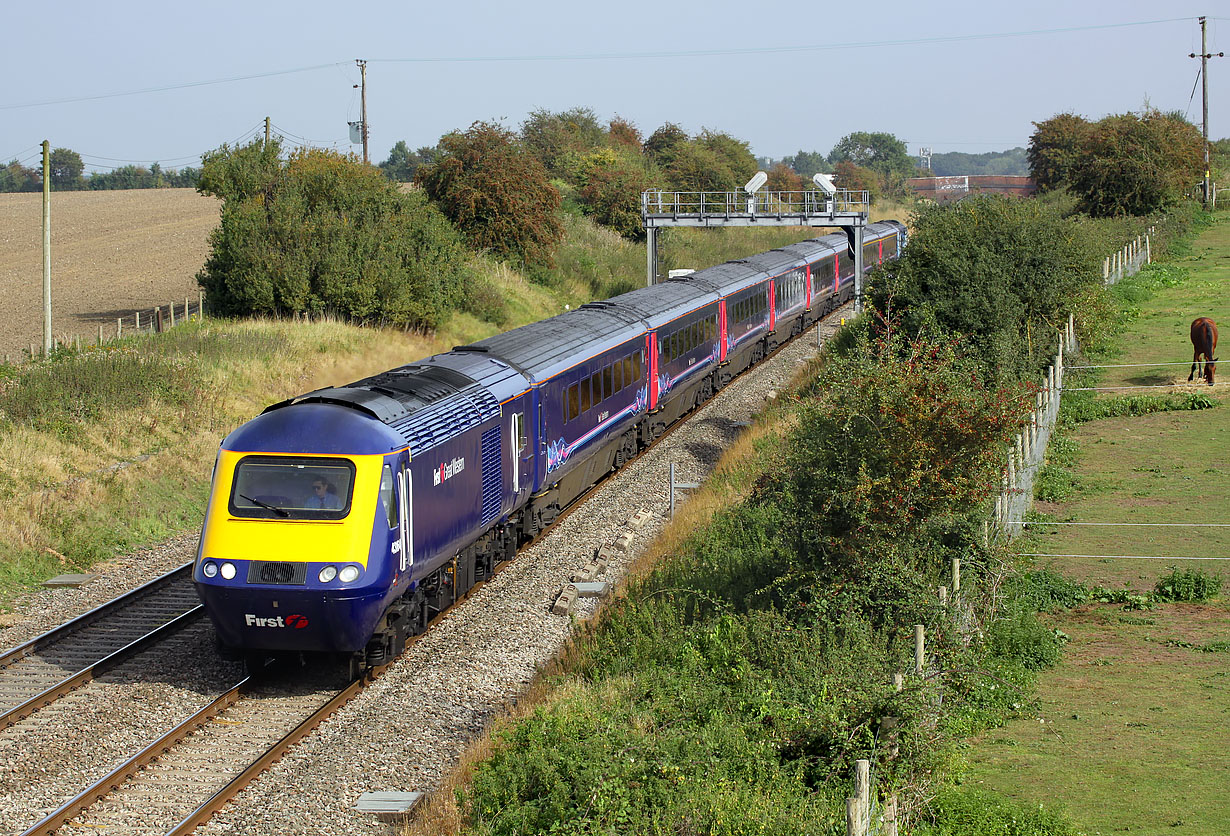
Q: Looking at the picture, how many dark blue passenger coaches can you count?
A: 8